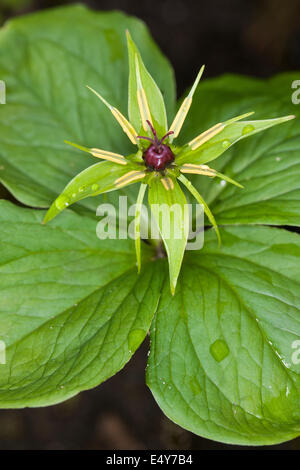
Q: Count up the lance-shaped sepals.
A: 4